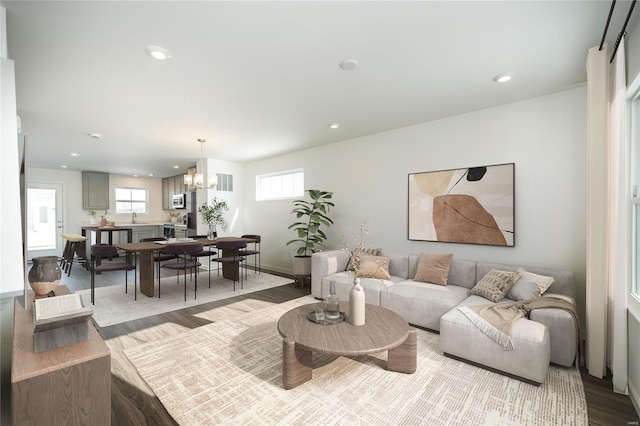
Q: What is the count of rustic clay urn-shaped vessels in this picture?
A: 1